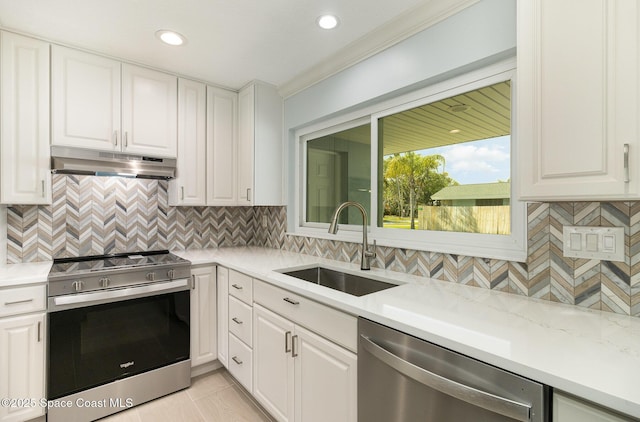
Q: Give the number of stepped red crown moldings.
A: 0